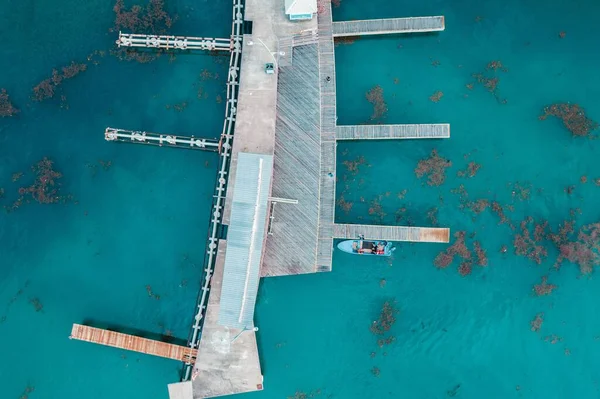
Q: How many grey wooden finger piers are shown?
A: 3